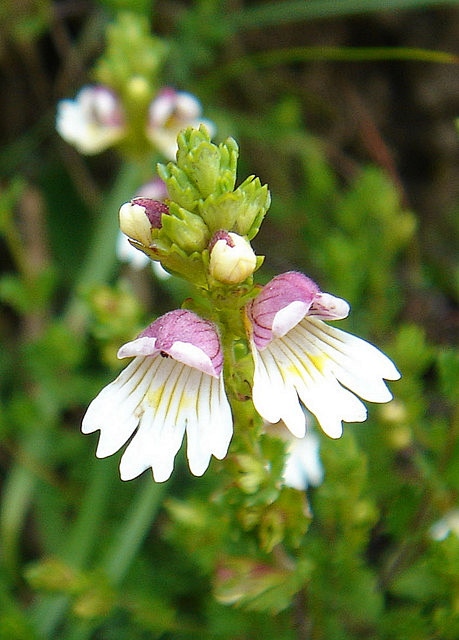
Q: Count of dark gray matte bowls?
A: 0